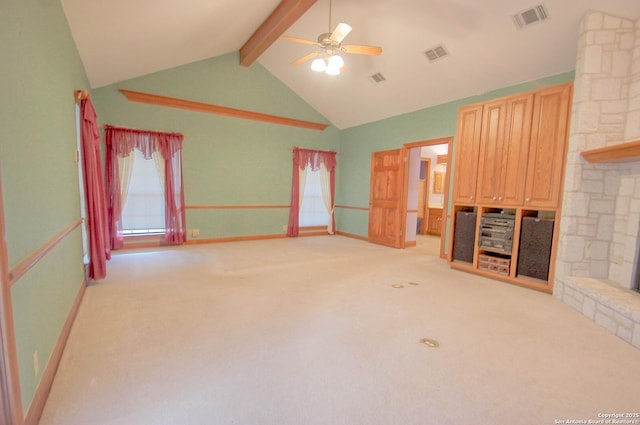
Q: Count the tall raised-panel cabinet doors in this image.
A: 4